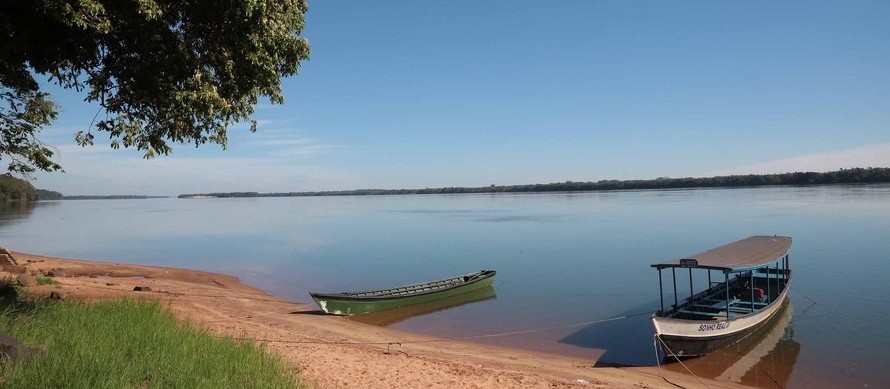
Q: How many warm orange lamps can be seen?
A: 0